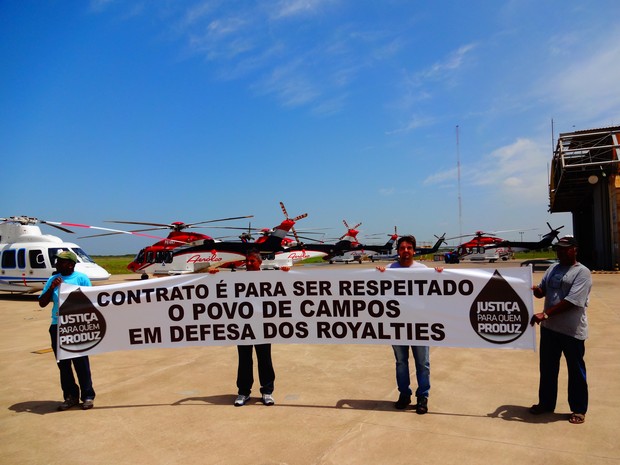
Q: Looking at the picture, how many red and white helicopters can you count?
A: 4